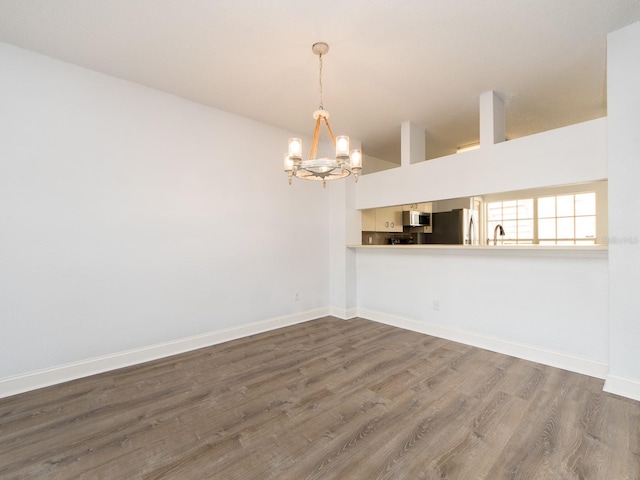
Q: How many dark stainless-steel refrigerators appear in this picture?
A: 1